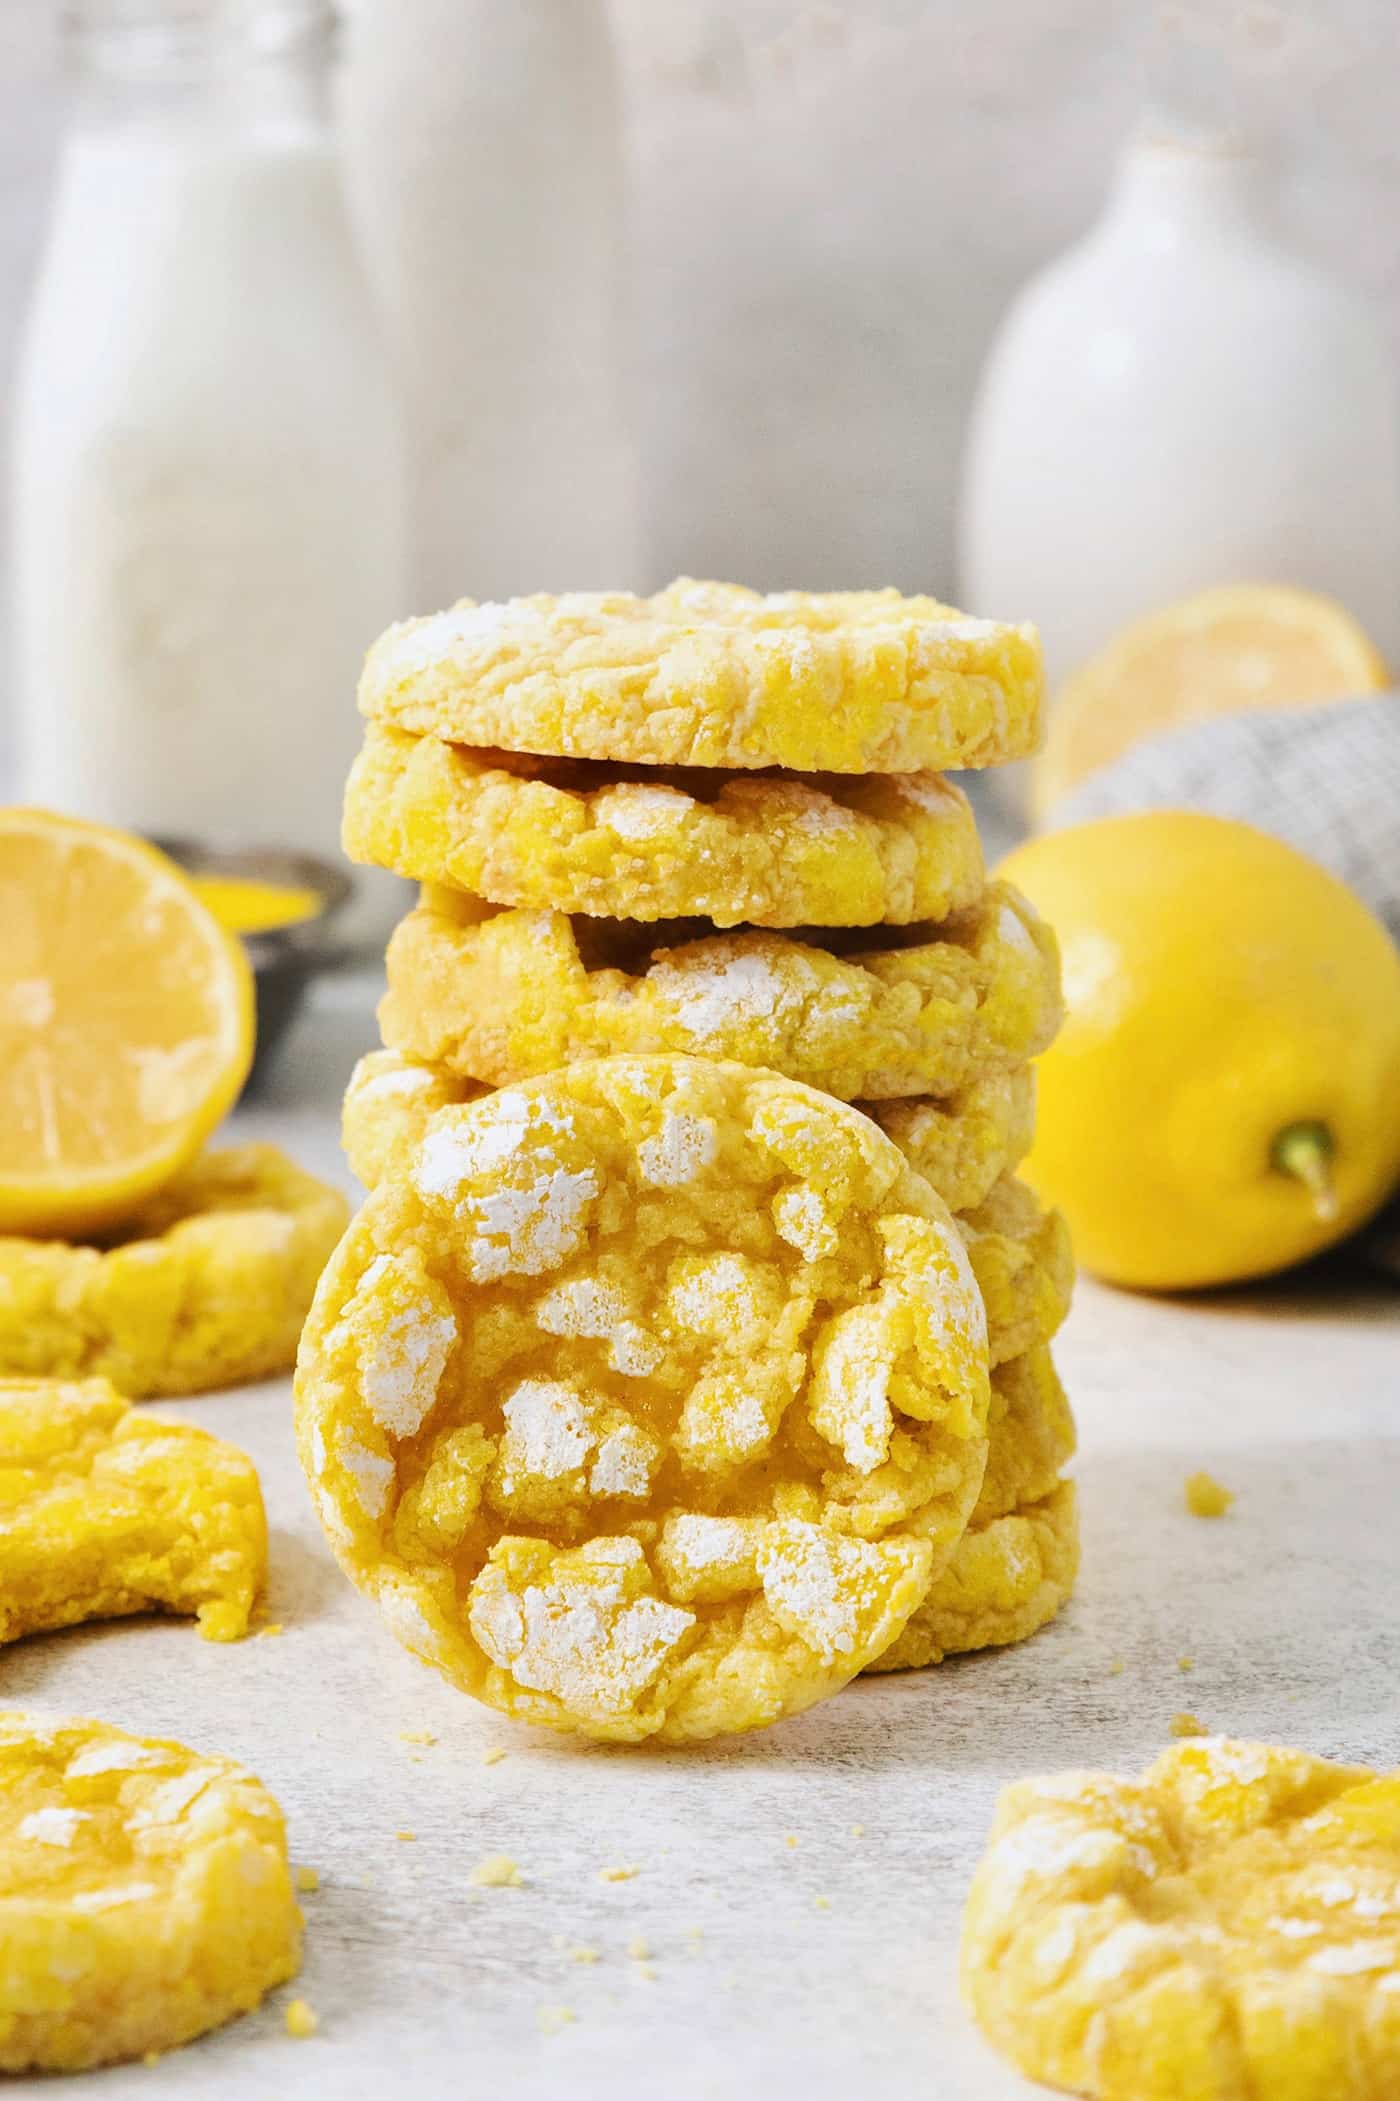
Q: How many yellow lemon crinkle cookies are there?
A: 12